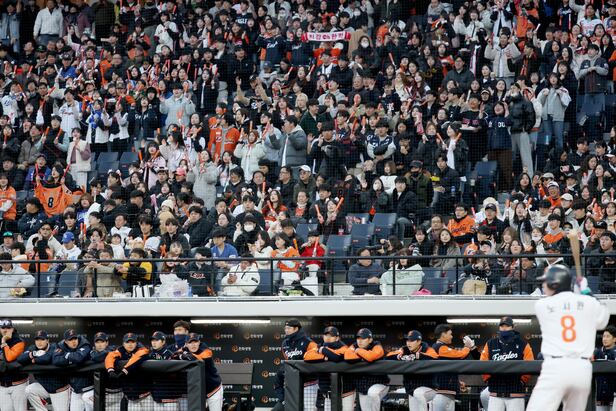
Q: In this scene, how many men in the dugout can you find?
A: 15